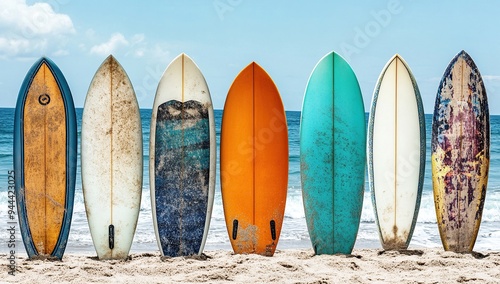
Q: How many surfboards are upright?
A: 7